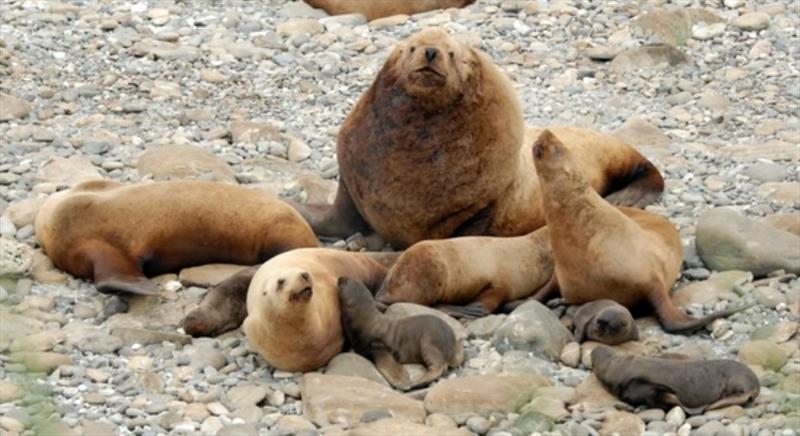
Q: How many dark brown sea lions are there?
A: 4